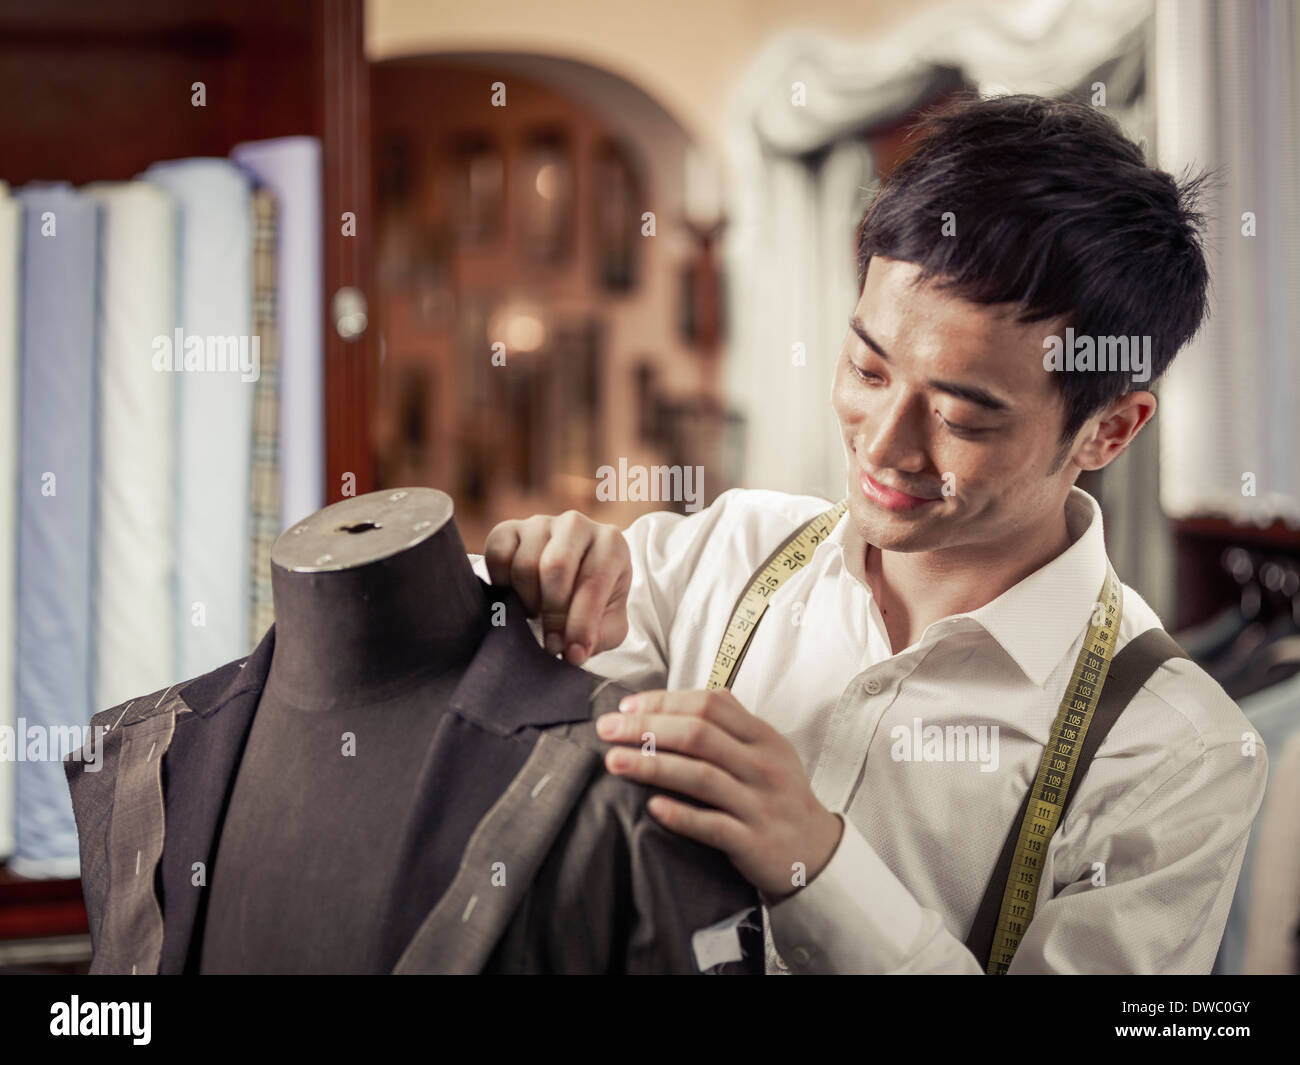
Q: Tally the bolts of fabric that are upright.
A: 6